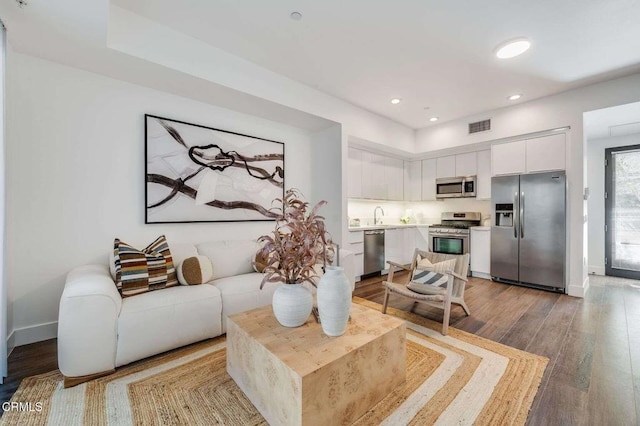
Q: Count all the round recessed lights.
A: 4